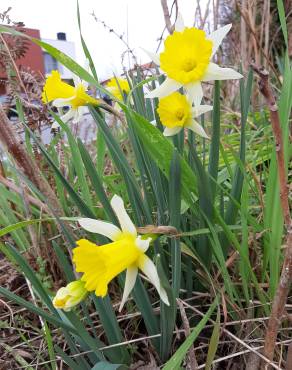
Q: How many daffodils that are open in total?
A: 5